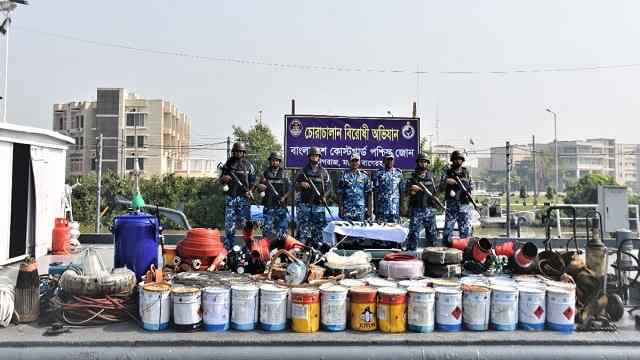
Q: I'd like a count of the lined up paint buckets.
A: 15